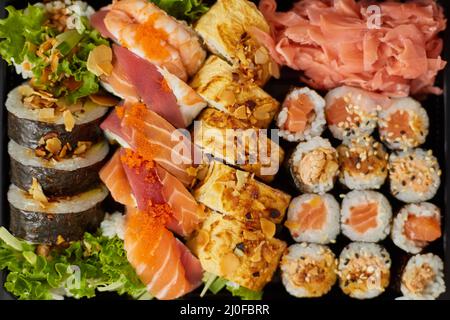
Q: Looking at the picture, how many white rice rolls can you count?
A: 12